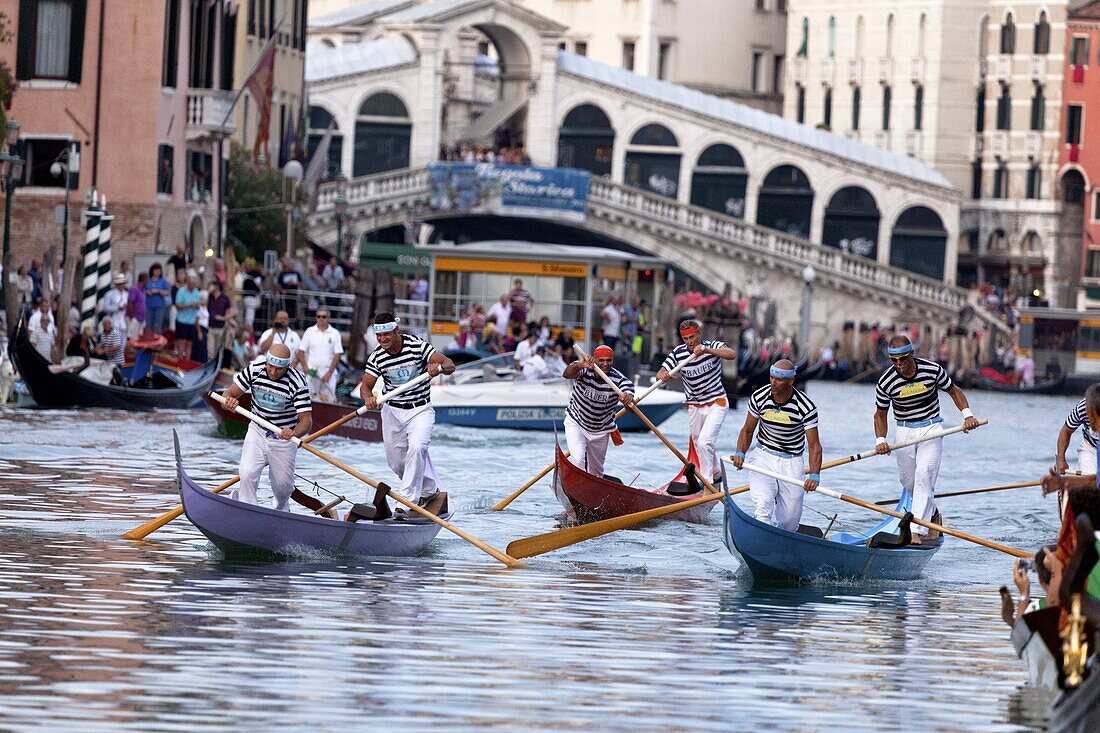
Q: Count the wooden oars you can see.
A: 7